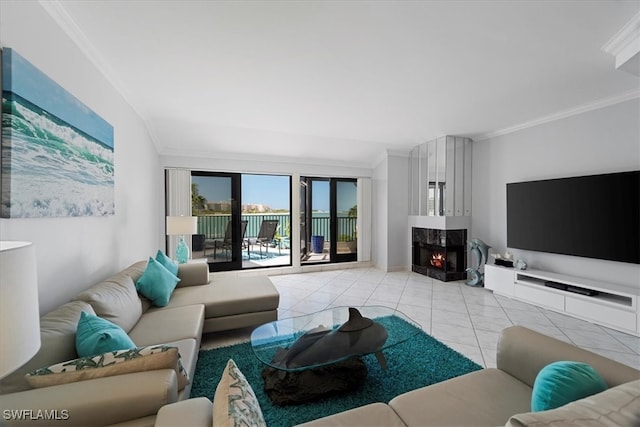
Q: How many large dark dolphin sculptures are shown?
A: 1